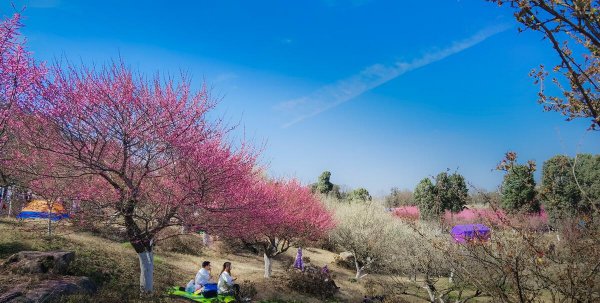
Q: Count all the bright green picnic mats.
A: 1